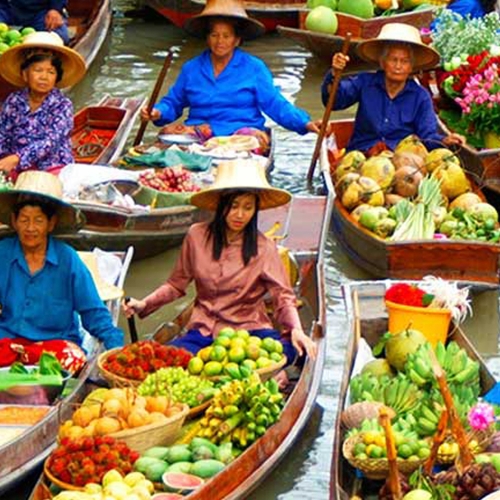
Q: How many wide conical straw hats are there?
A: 5